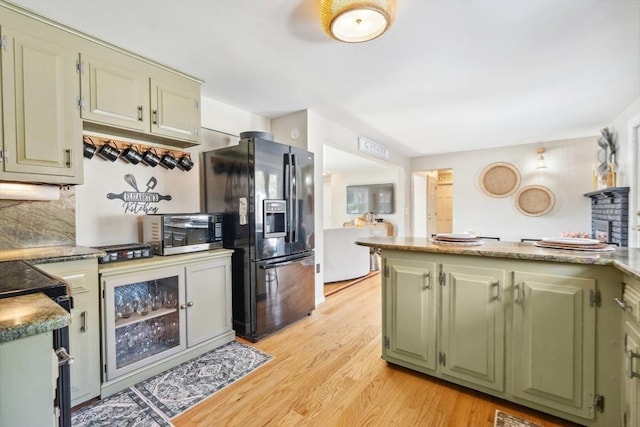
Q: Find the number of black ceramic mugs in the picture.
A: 6